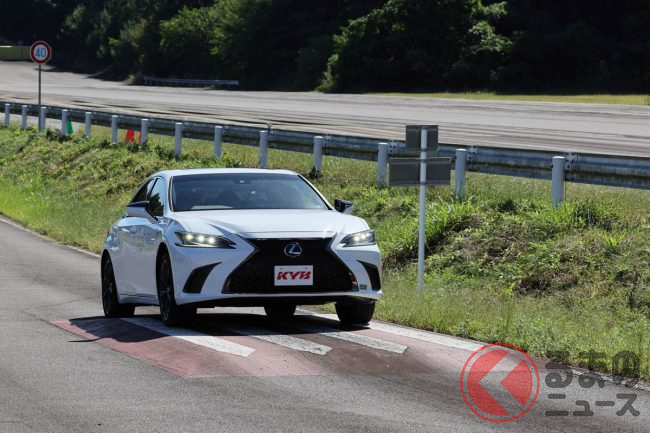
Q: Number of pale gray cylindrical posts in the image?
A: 14